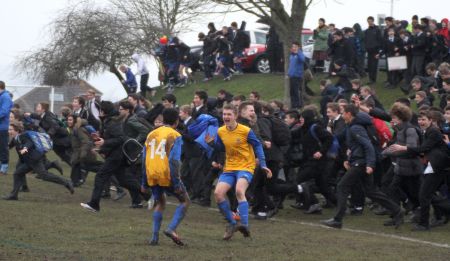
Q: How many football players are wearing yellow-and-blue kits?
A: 2